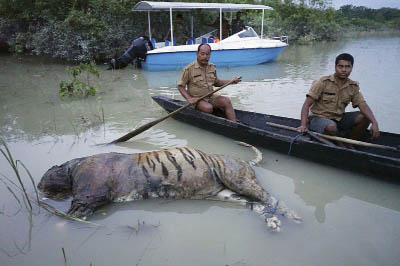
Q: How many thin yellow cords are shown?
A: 0